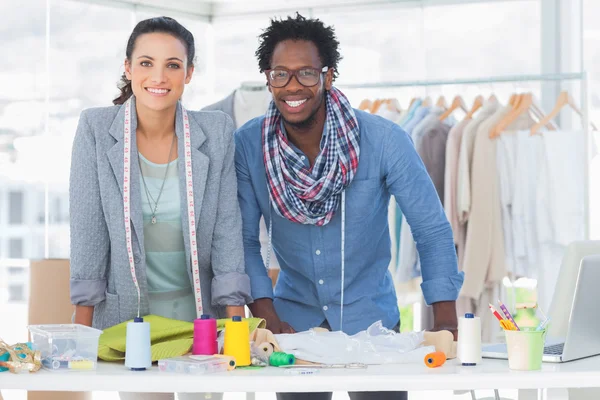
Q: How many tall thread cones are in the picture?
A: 4